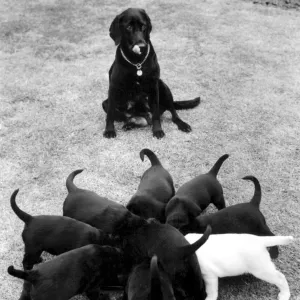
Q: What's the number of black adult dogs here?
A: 1